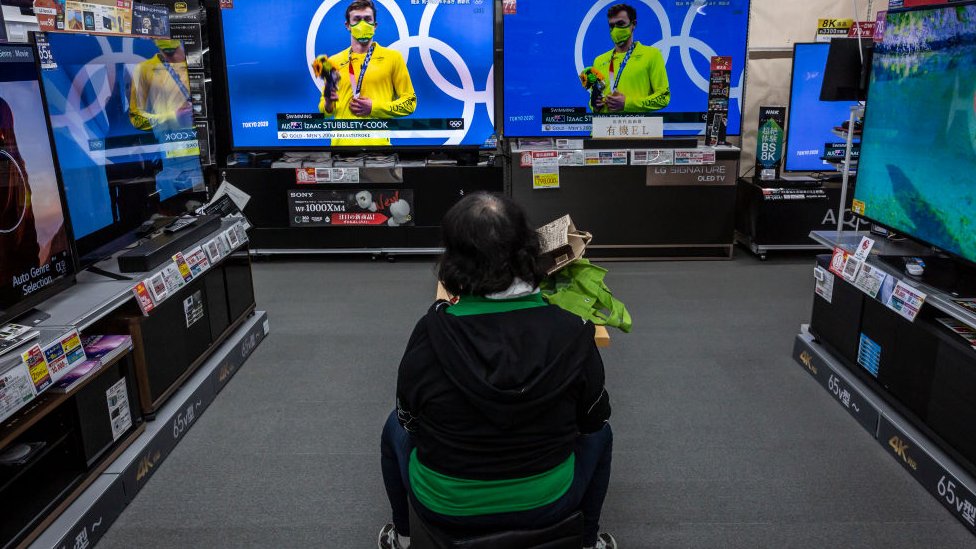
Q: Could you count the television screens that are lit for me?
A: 6